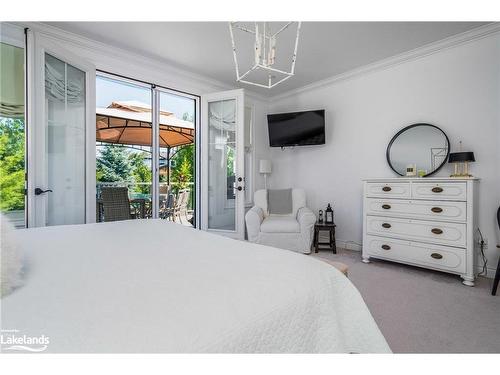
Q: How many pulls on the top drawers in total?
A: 2